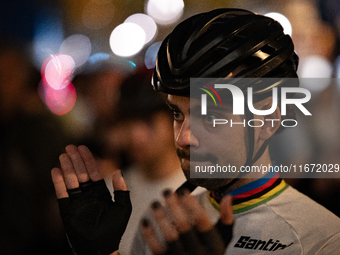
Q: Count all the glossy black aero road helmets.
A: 1